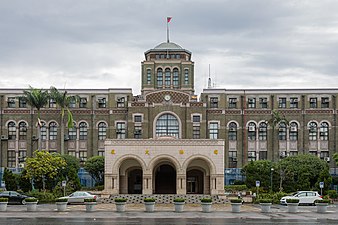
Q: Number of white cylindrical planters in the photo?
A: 12